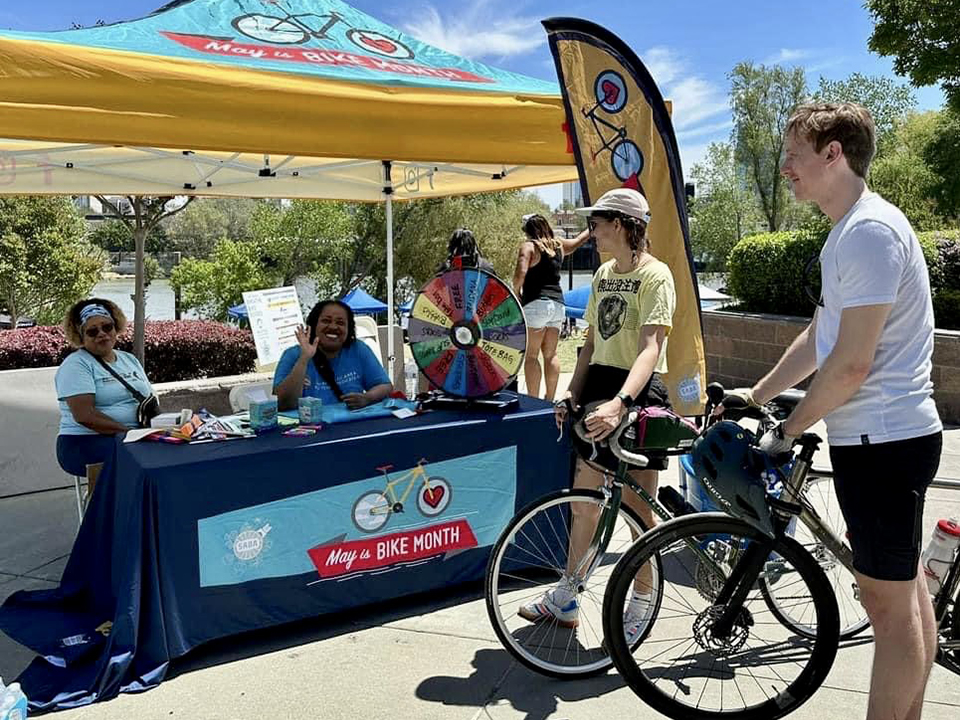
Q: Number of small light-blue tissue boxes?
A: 2